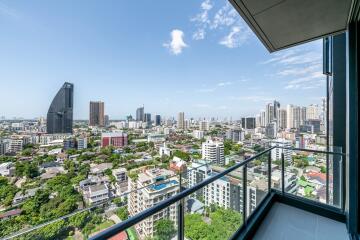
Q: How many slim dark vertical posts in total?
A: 4